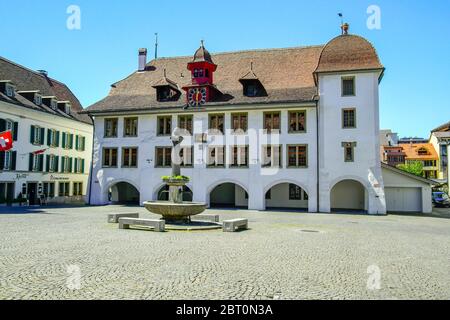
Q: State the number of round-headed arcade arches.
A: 5